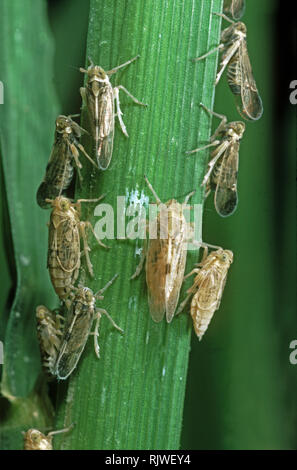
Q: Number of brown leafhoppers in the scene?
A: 11